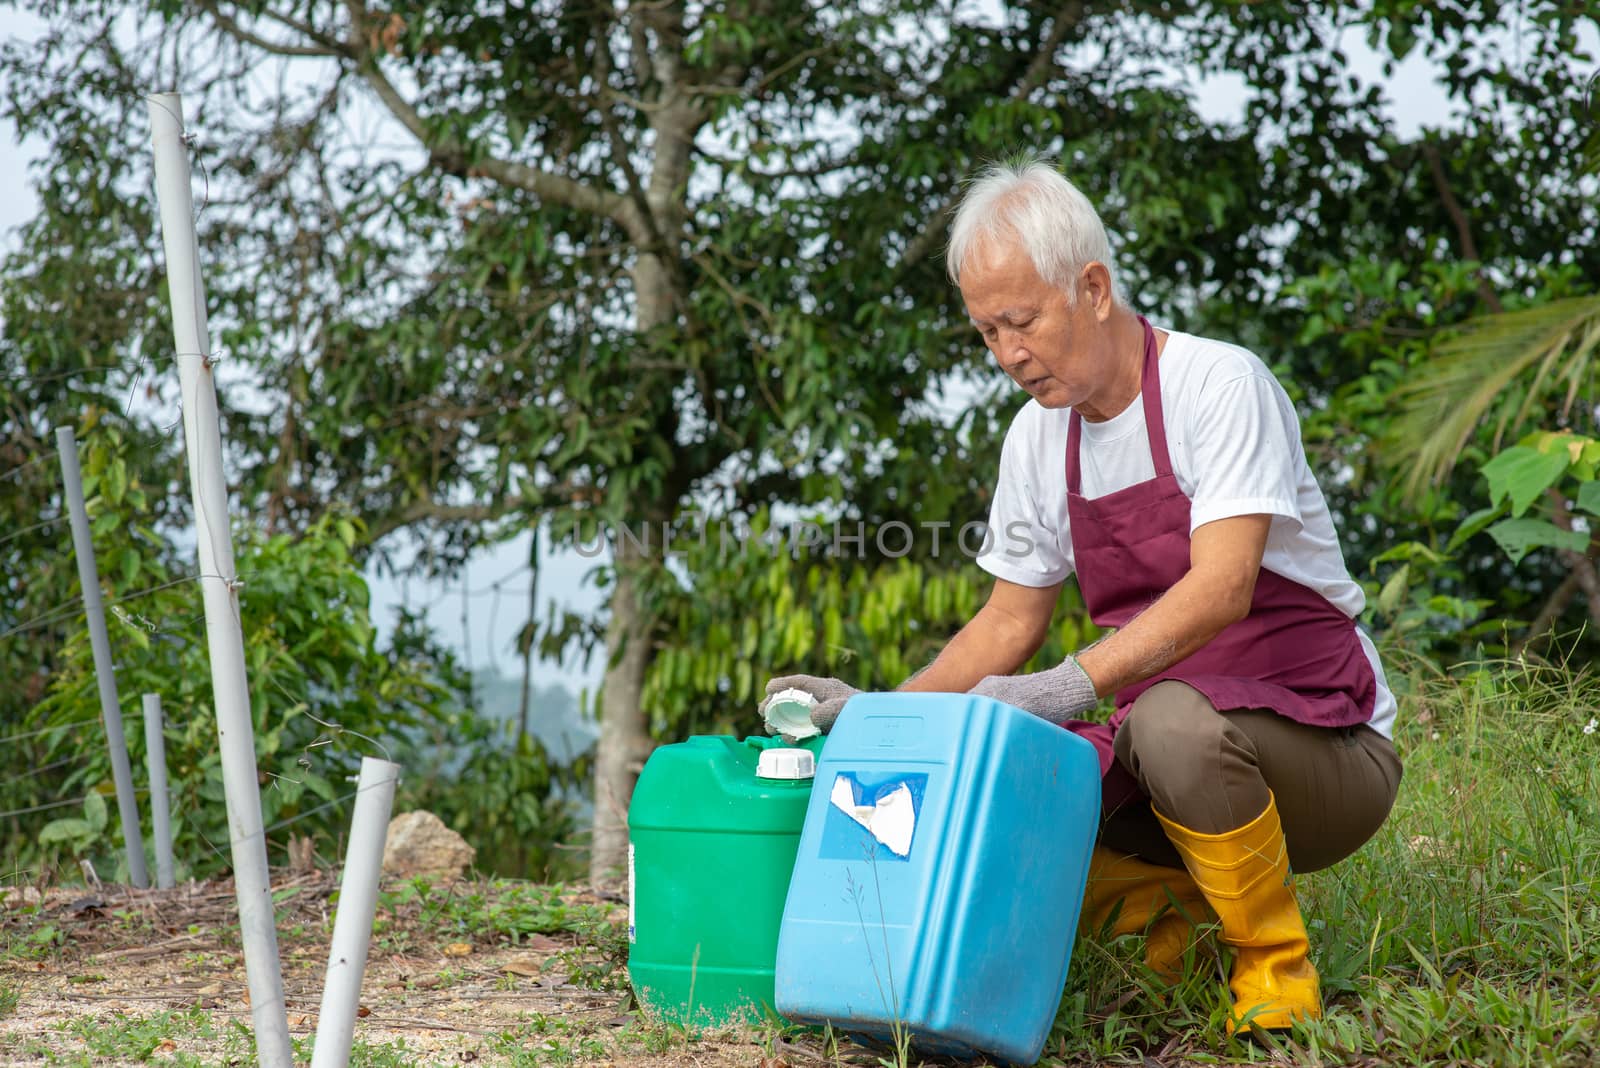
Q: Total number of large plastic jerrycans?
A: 2